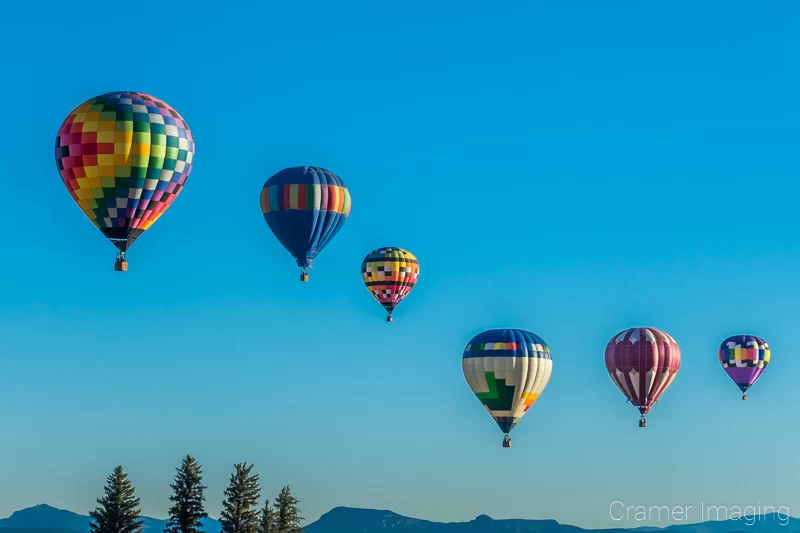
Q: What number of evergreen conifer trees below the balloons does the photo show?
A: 5